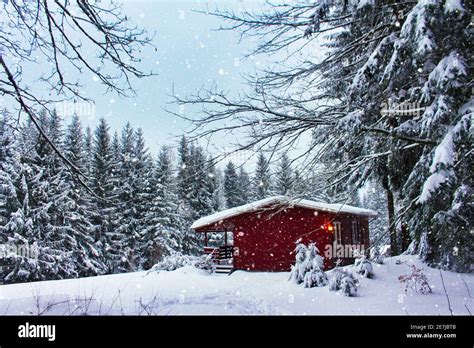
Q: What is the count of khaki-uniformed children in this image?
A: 0